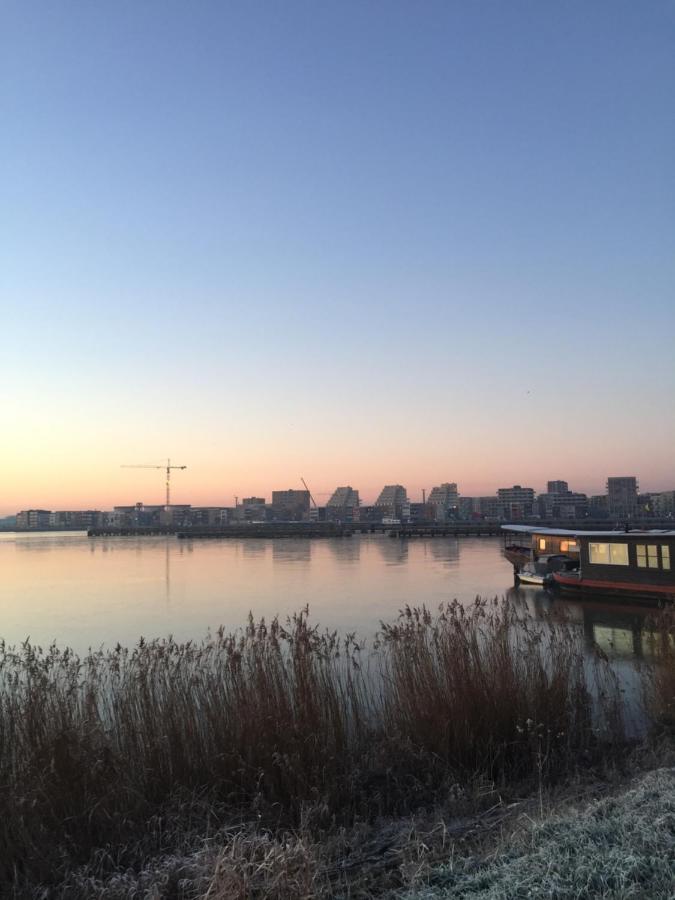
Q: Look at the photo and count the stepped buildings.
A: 3